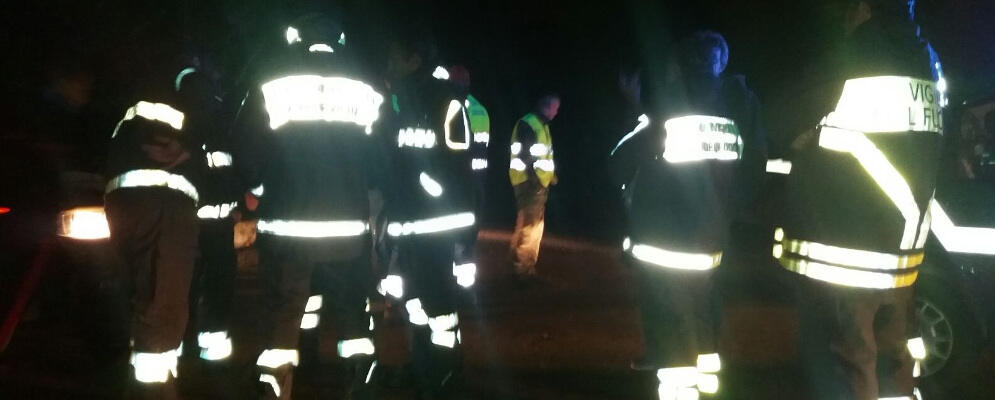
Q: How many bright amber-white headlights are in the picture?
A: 1